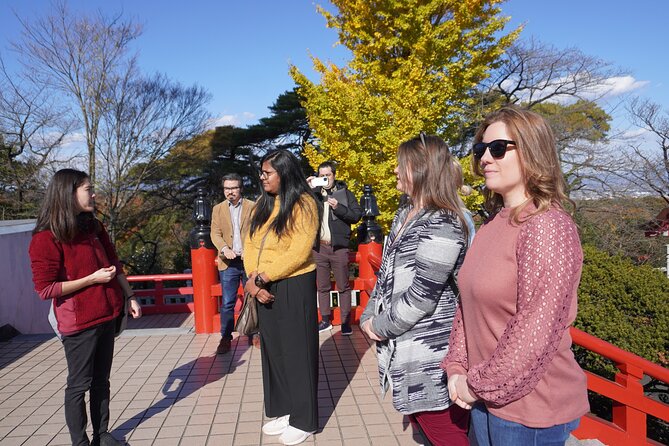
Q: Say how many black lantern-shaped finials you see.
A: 2